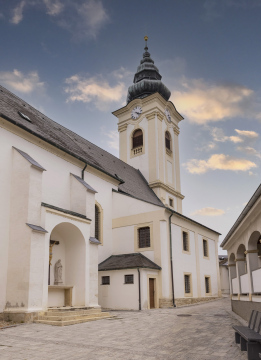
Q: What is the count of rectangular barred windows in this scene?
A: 7